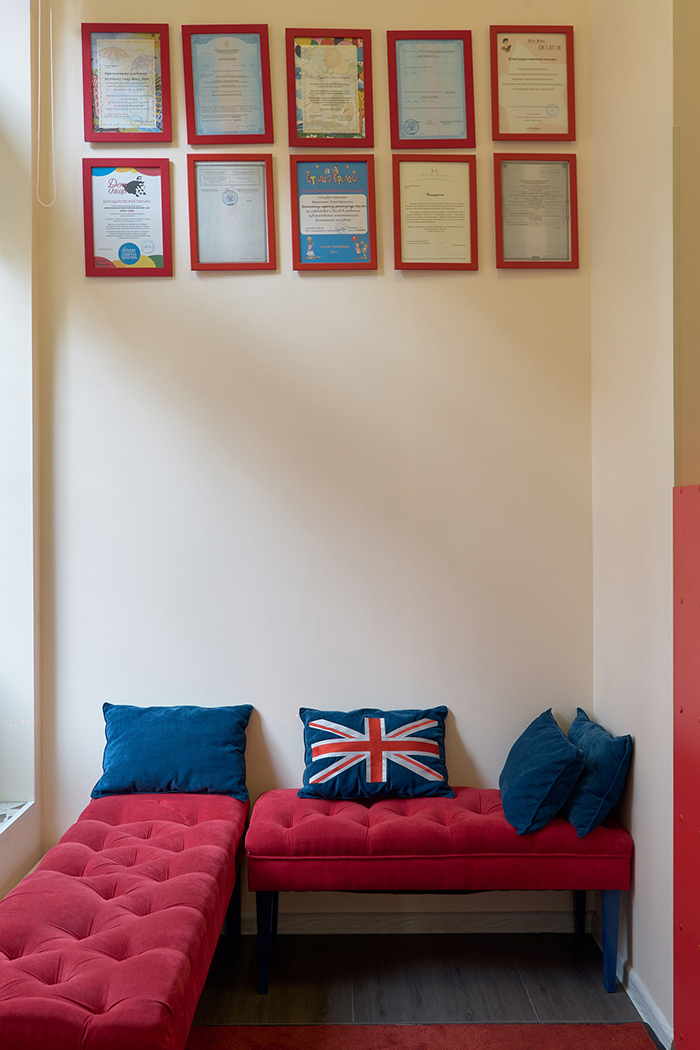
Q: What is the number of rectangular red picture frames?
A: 10